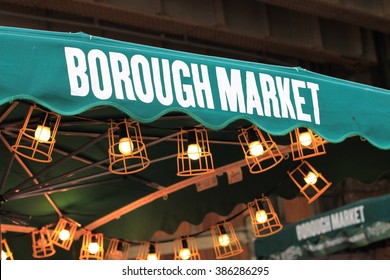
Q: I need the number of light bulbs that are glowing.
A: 13